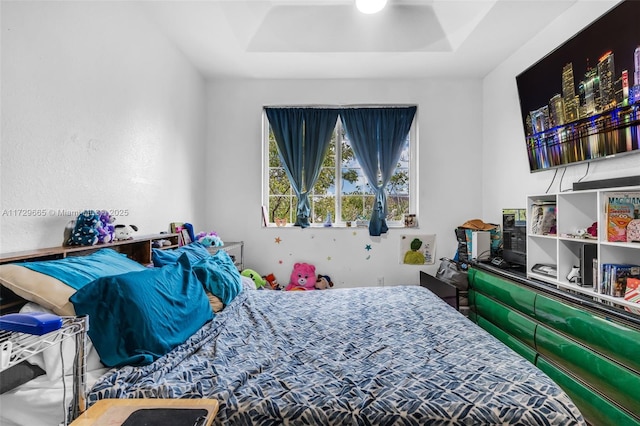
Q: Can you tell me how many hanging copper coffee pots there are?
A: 0